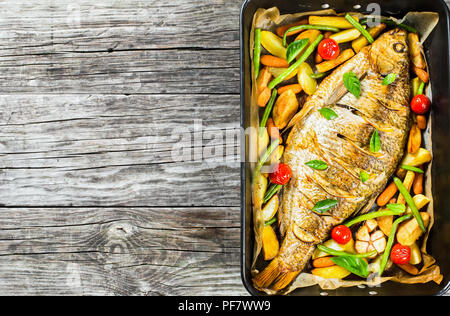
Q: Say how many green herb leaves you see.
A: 10